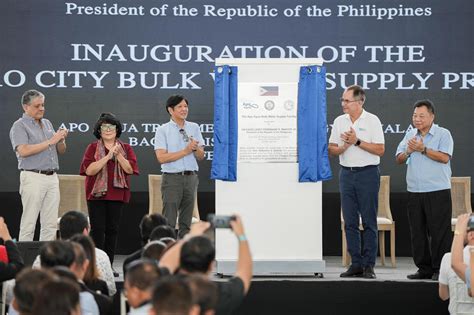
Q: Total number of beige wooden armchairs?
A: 4